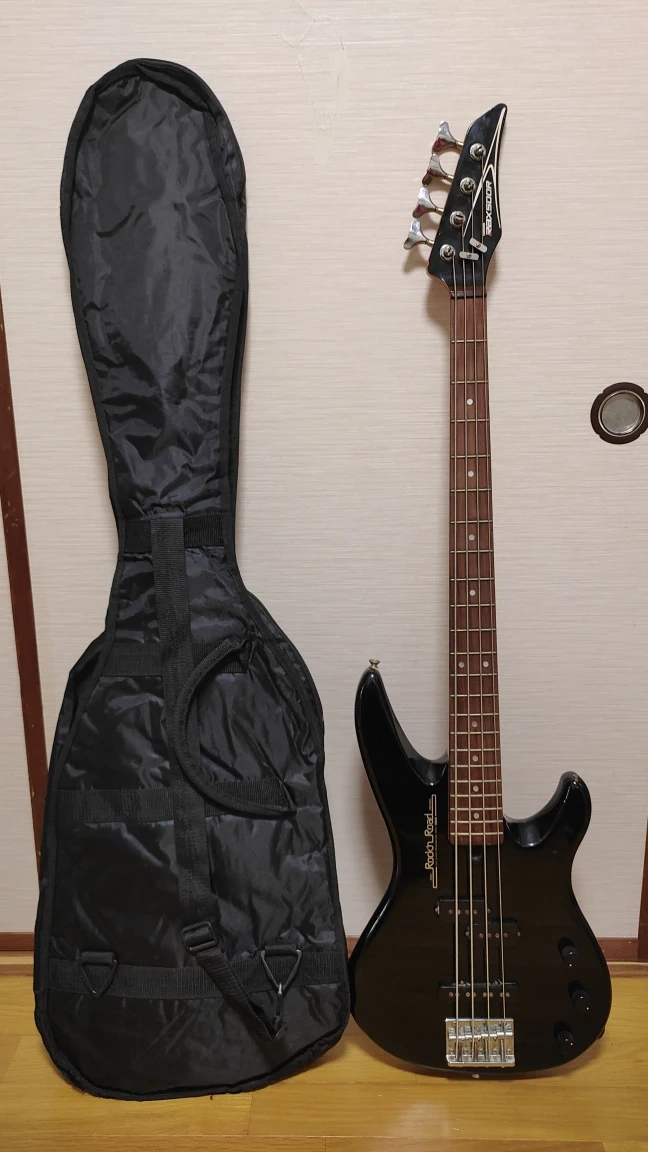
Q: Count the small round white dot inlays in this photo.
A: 10